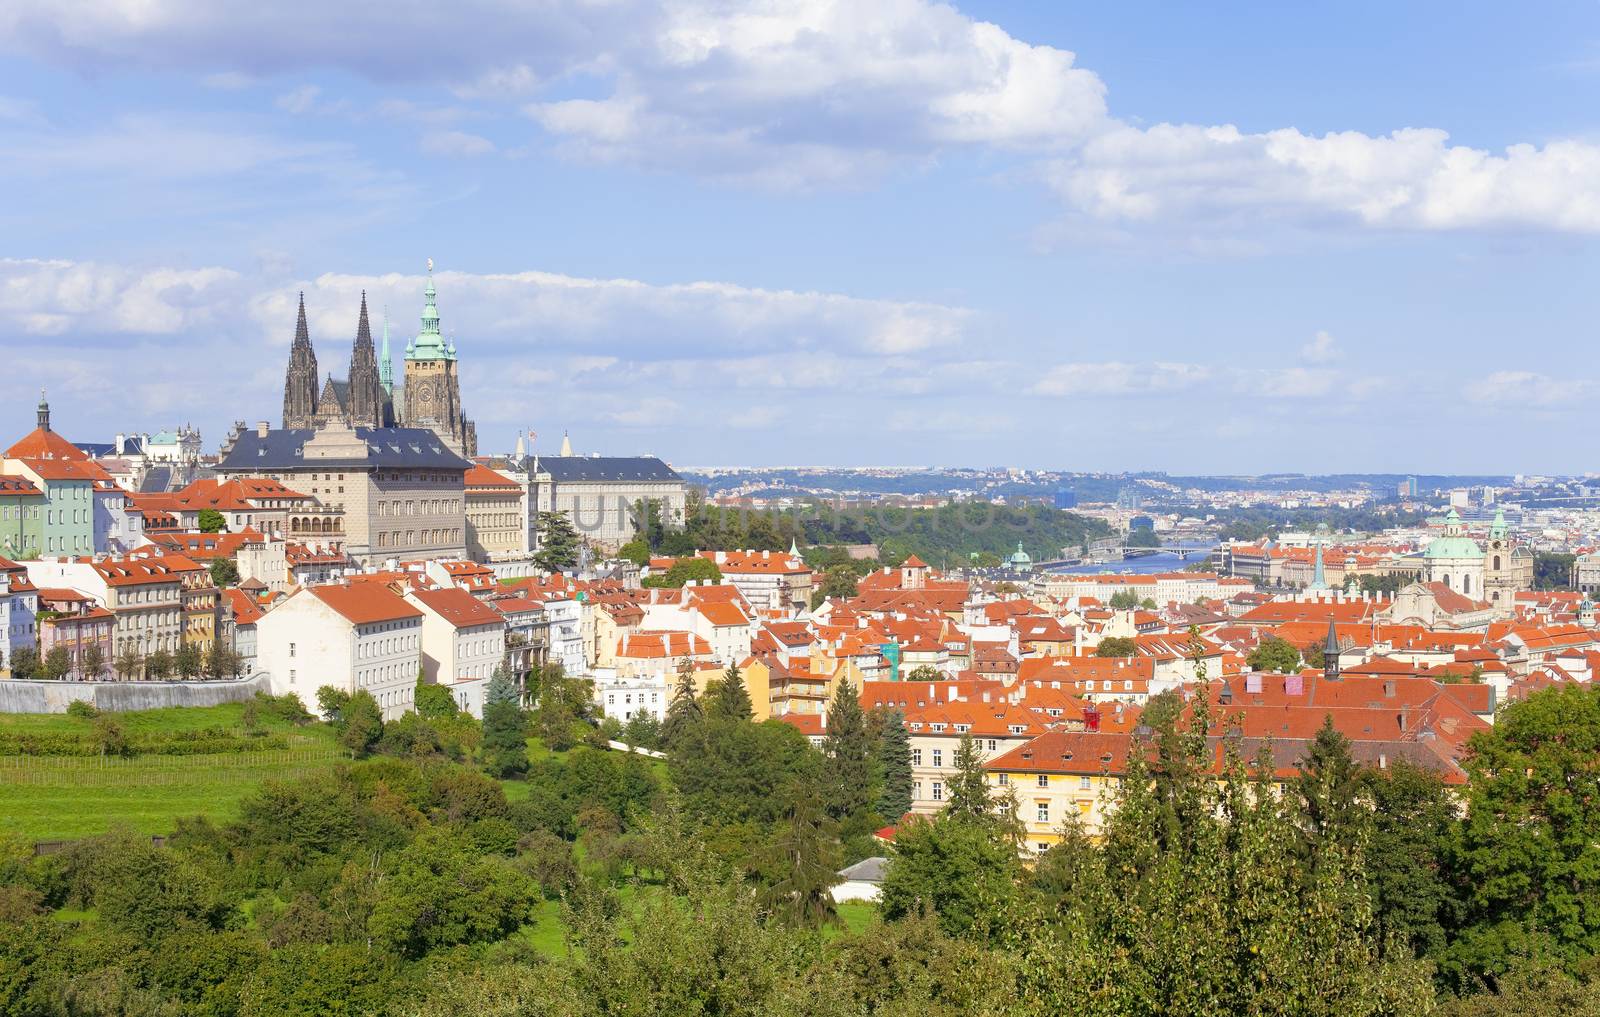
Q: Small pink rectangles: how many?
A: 2